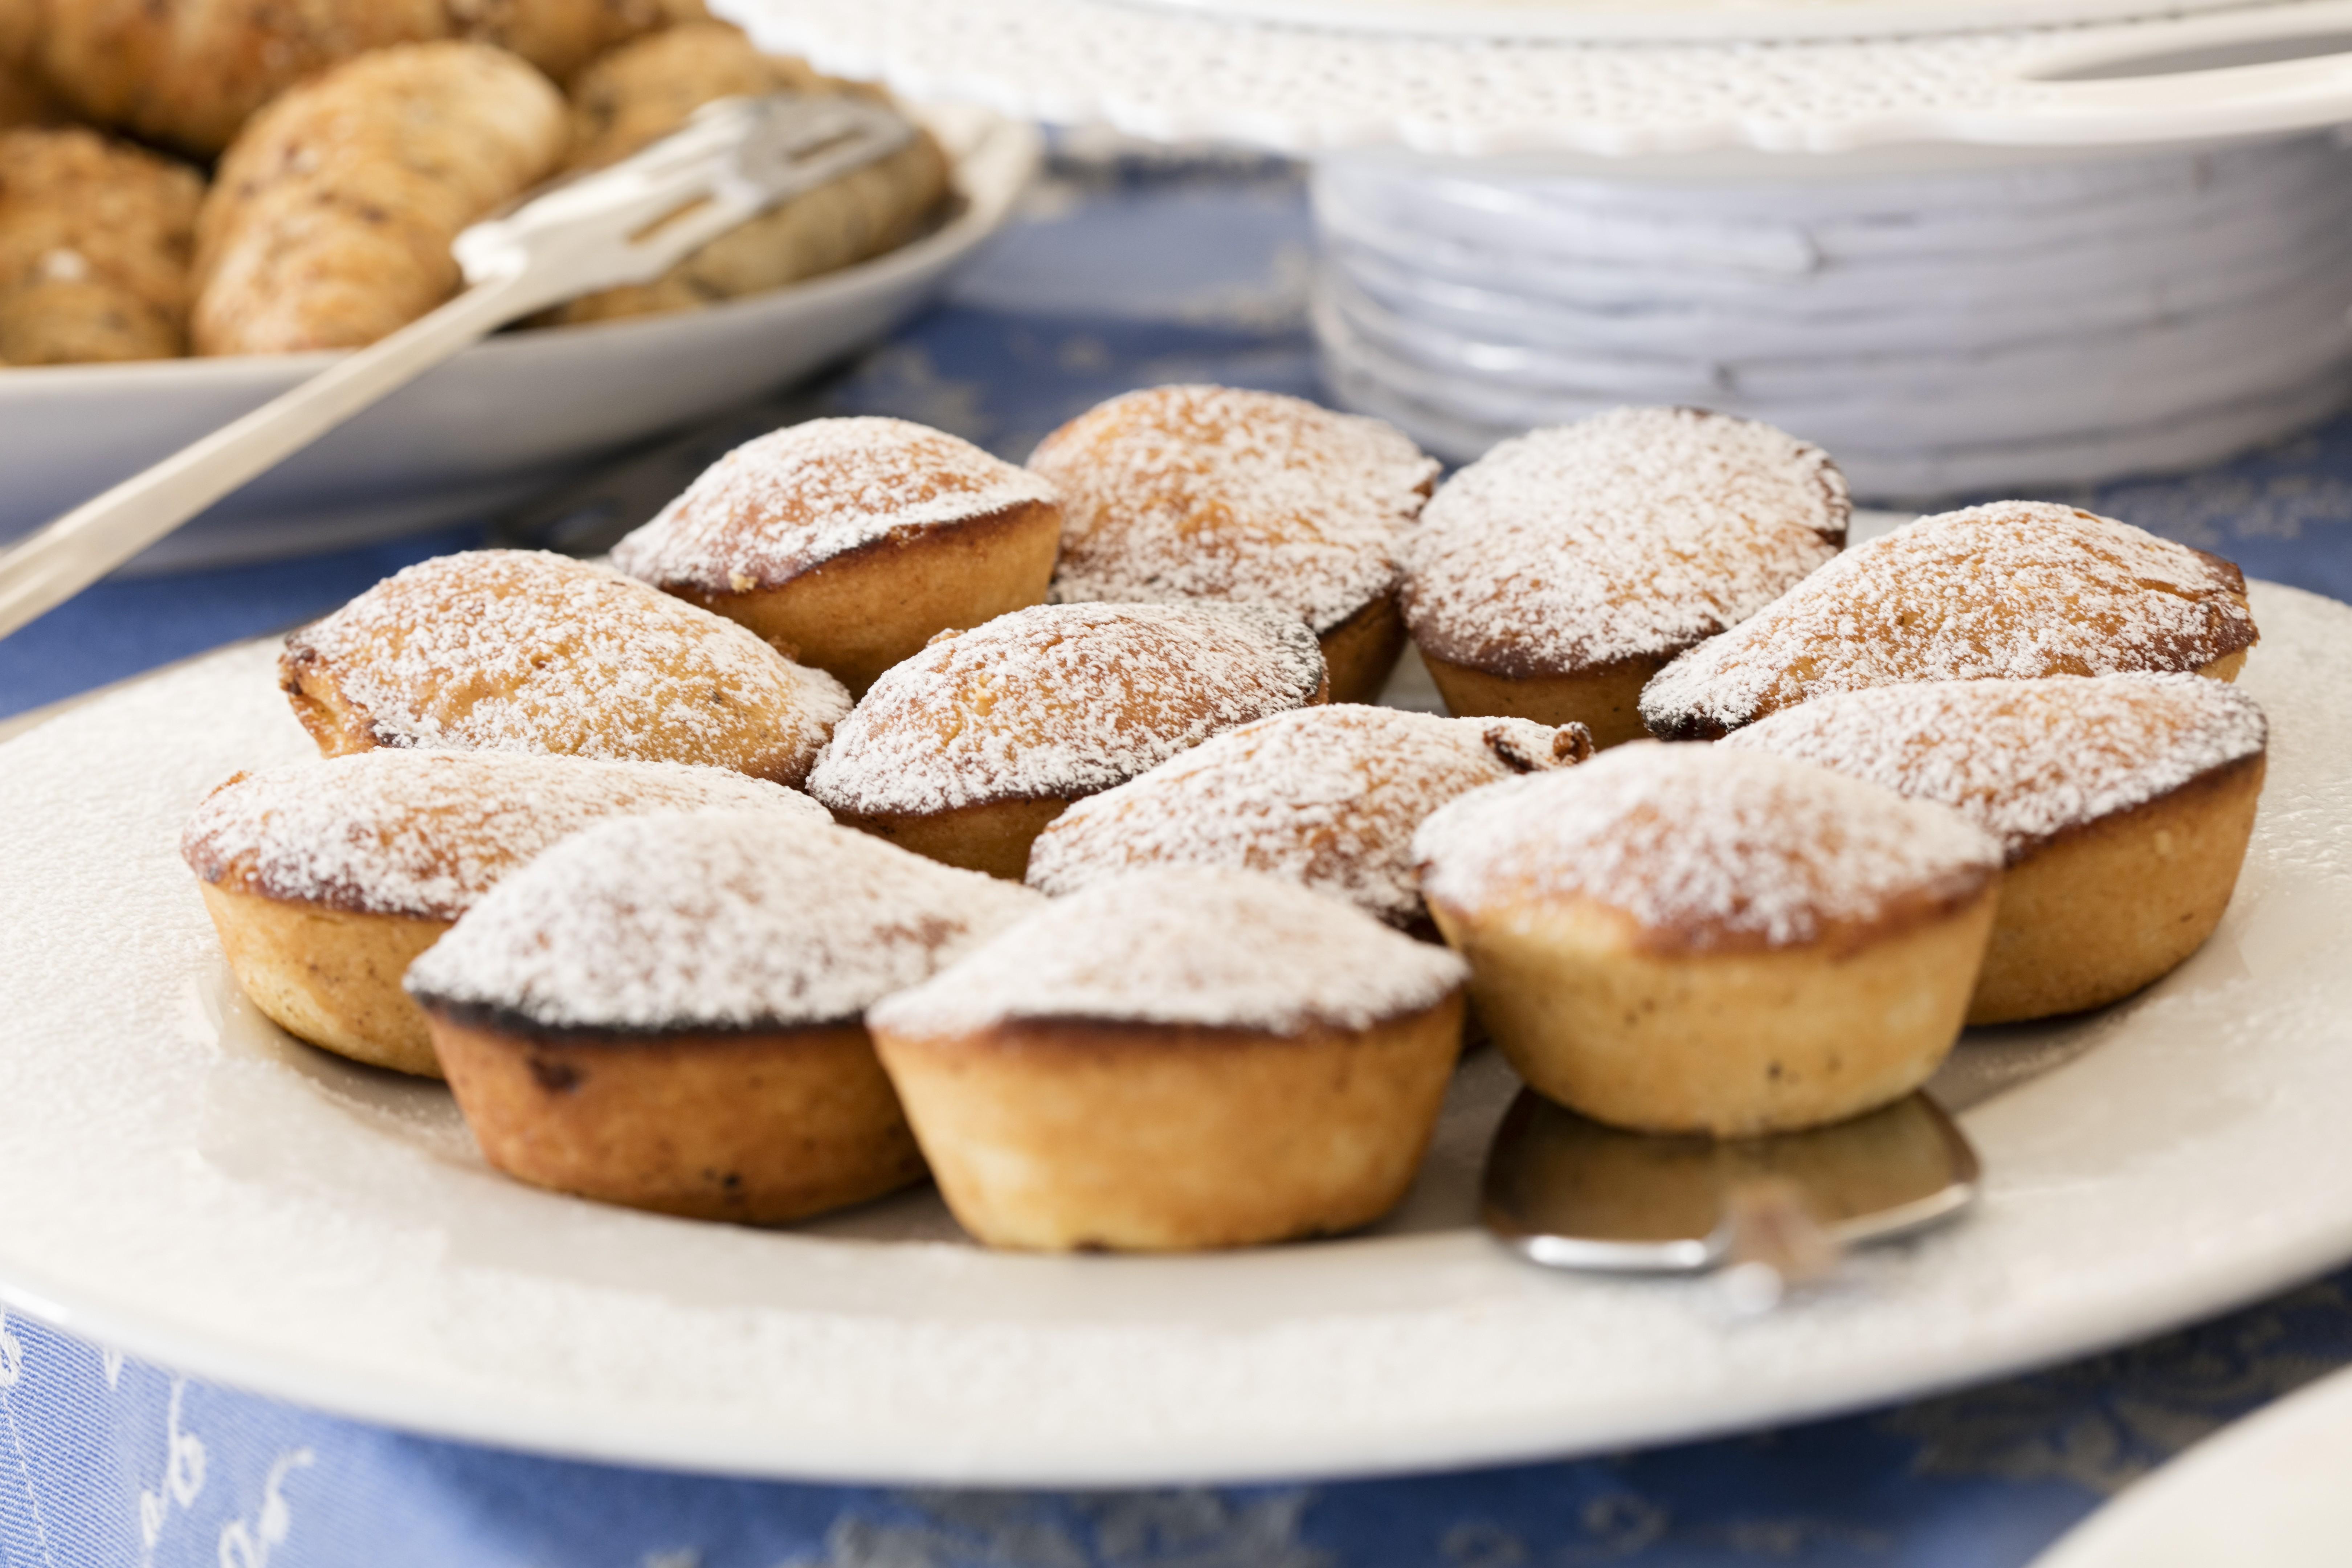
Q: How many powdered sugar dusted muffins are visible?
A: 12